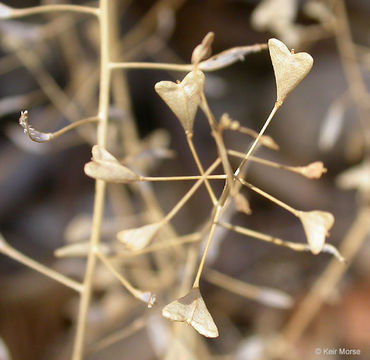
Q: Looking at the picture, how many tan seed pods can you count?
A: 6